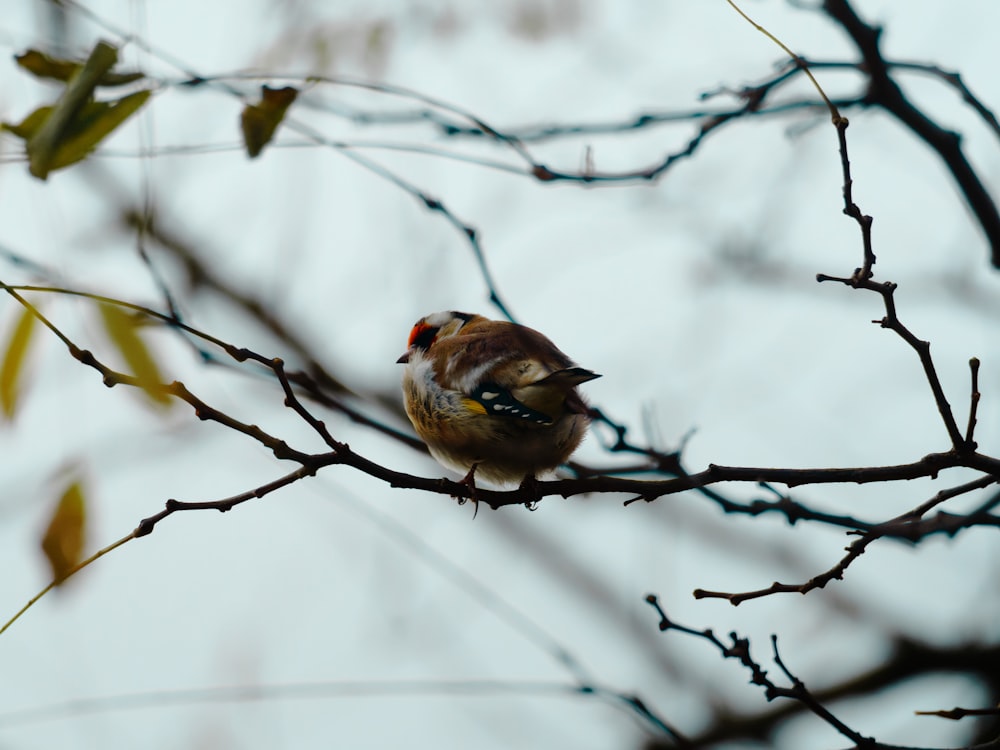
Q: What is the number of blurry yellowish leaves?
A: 3